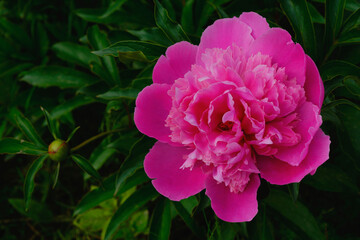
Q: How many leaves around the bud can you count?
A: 7